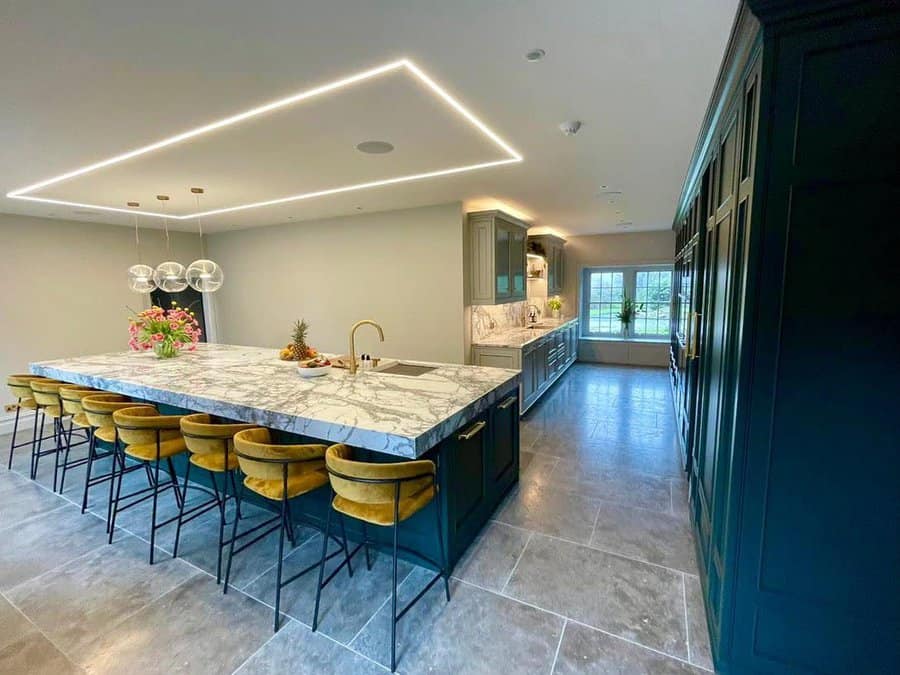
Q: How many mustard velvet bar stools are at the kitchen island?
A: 8